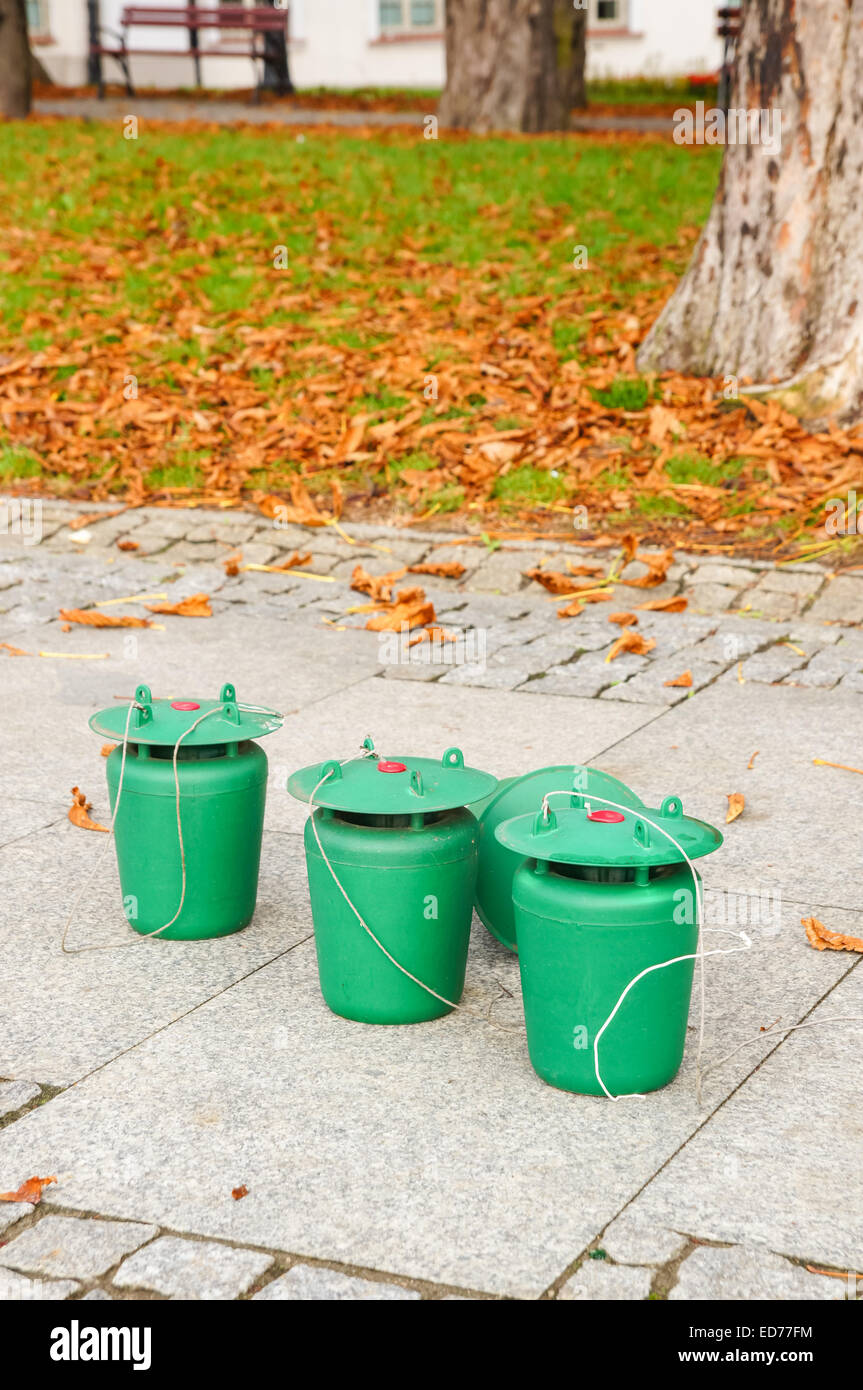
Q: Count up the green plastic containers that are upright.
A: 3